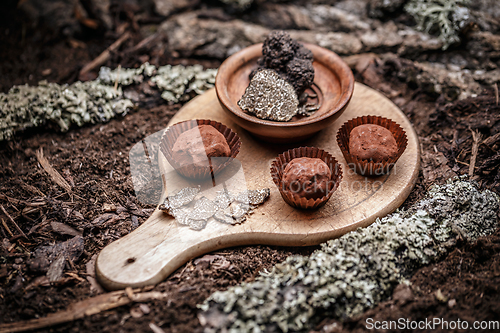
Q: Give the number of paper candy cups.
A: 3